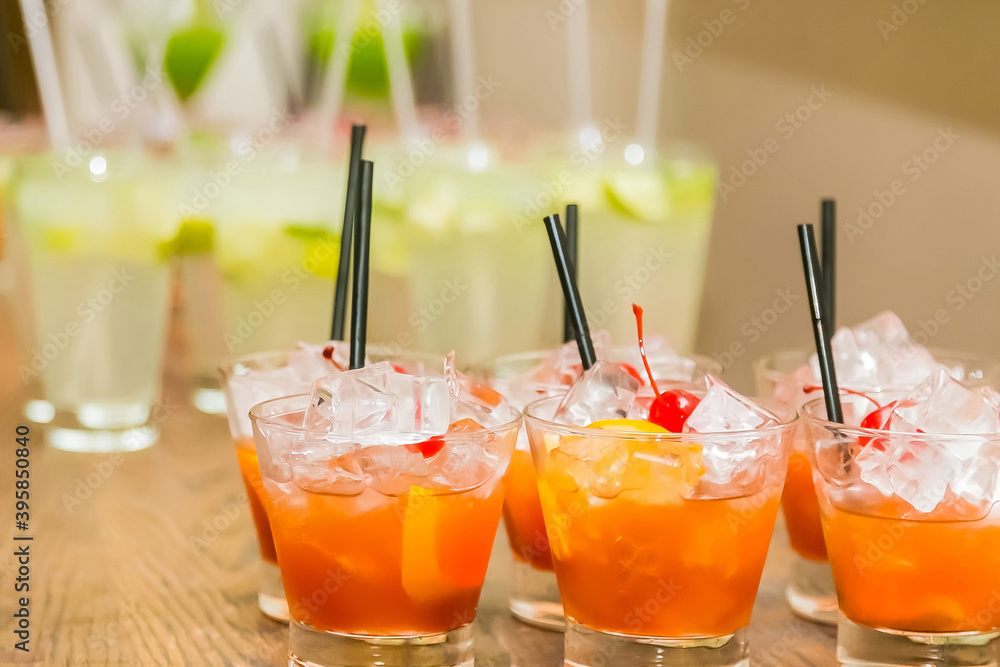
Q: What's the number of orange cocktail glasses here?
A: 6